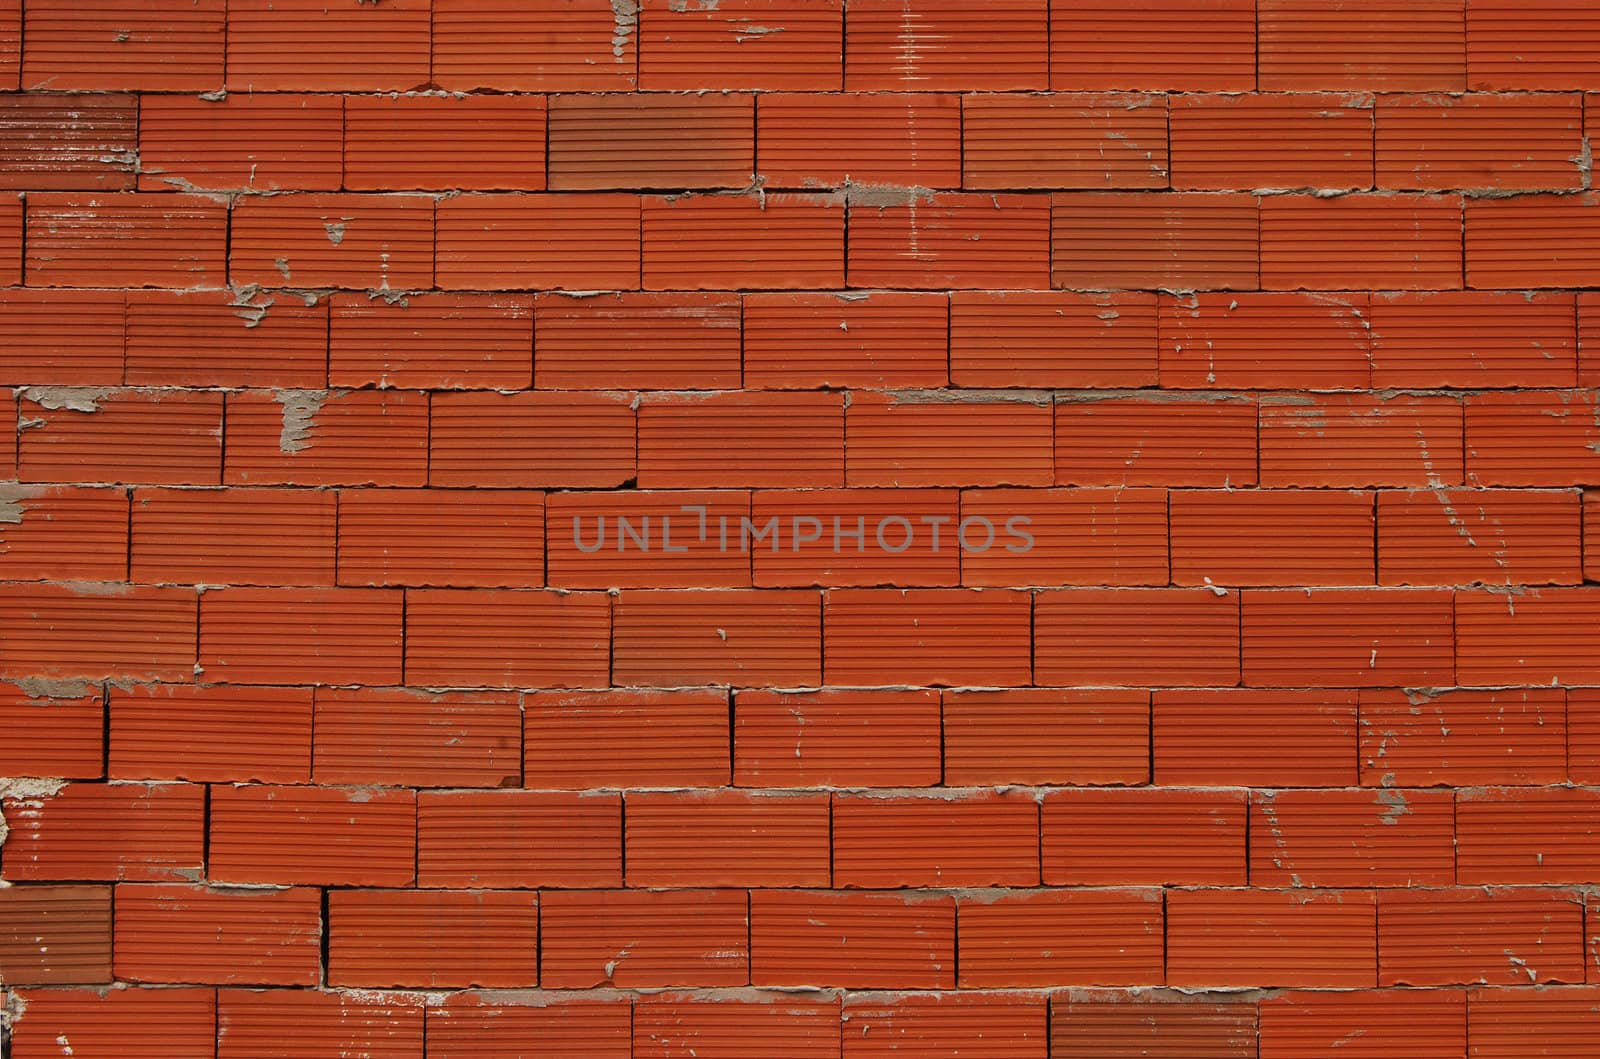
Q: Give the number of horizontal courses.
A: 11